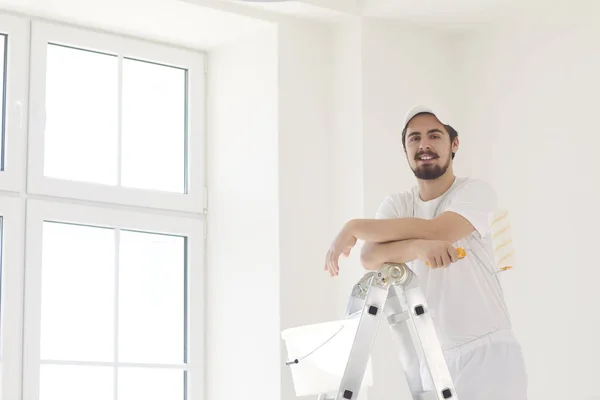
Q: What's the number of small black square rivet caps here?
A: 4